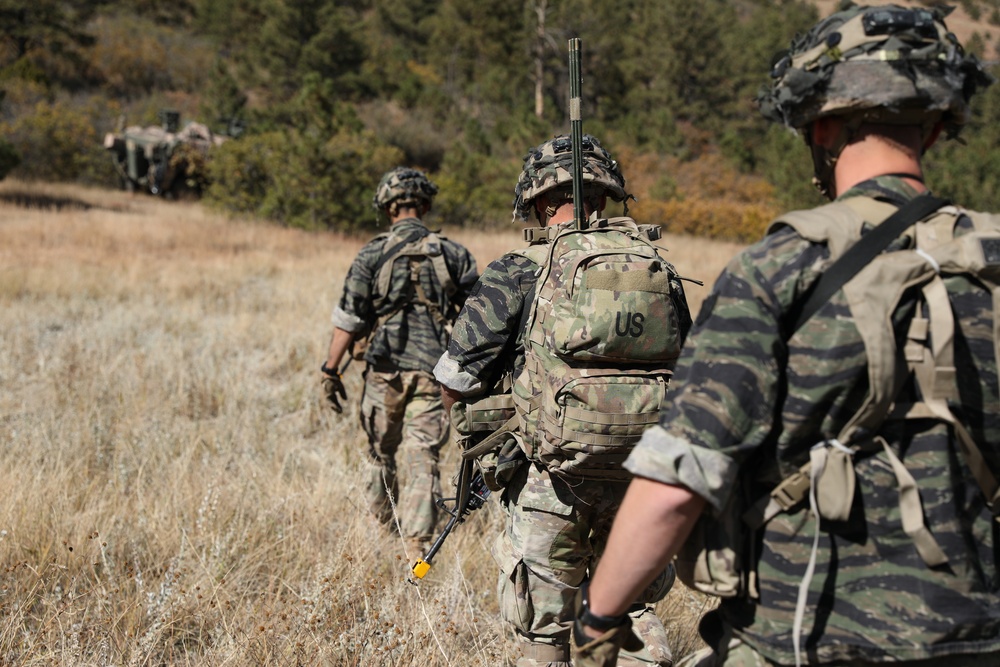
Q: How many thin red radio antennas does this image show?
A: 0